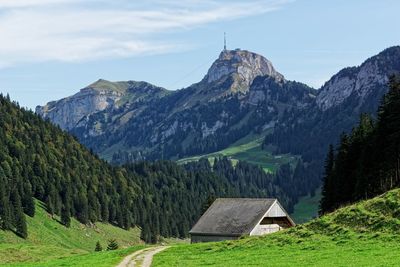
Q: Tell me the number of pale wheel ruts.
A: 2